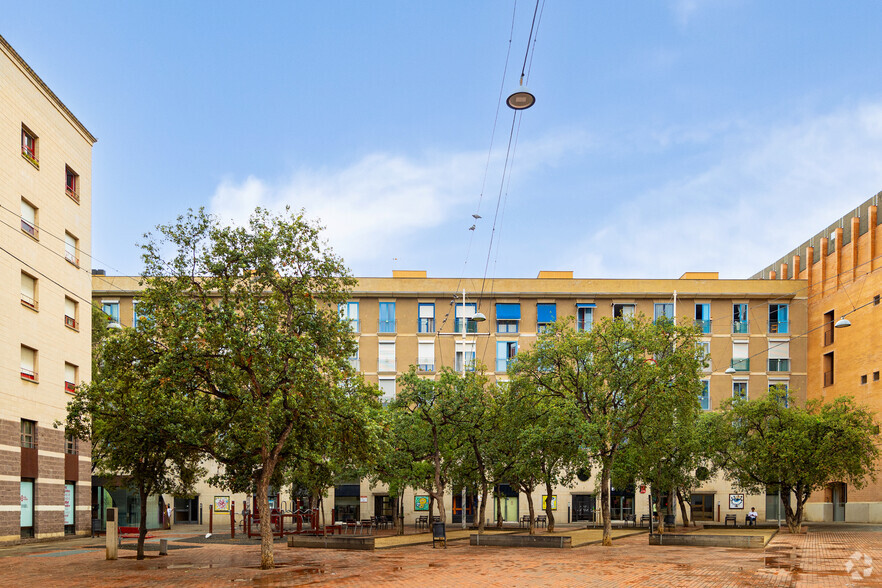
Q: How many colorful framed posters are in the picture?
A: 4